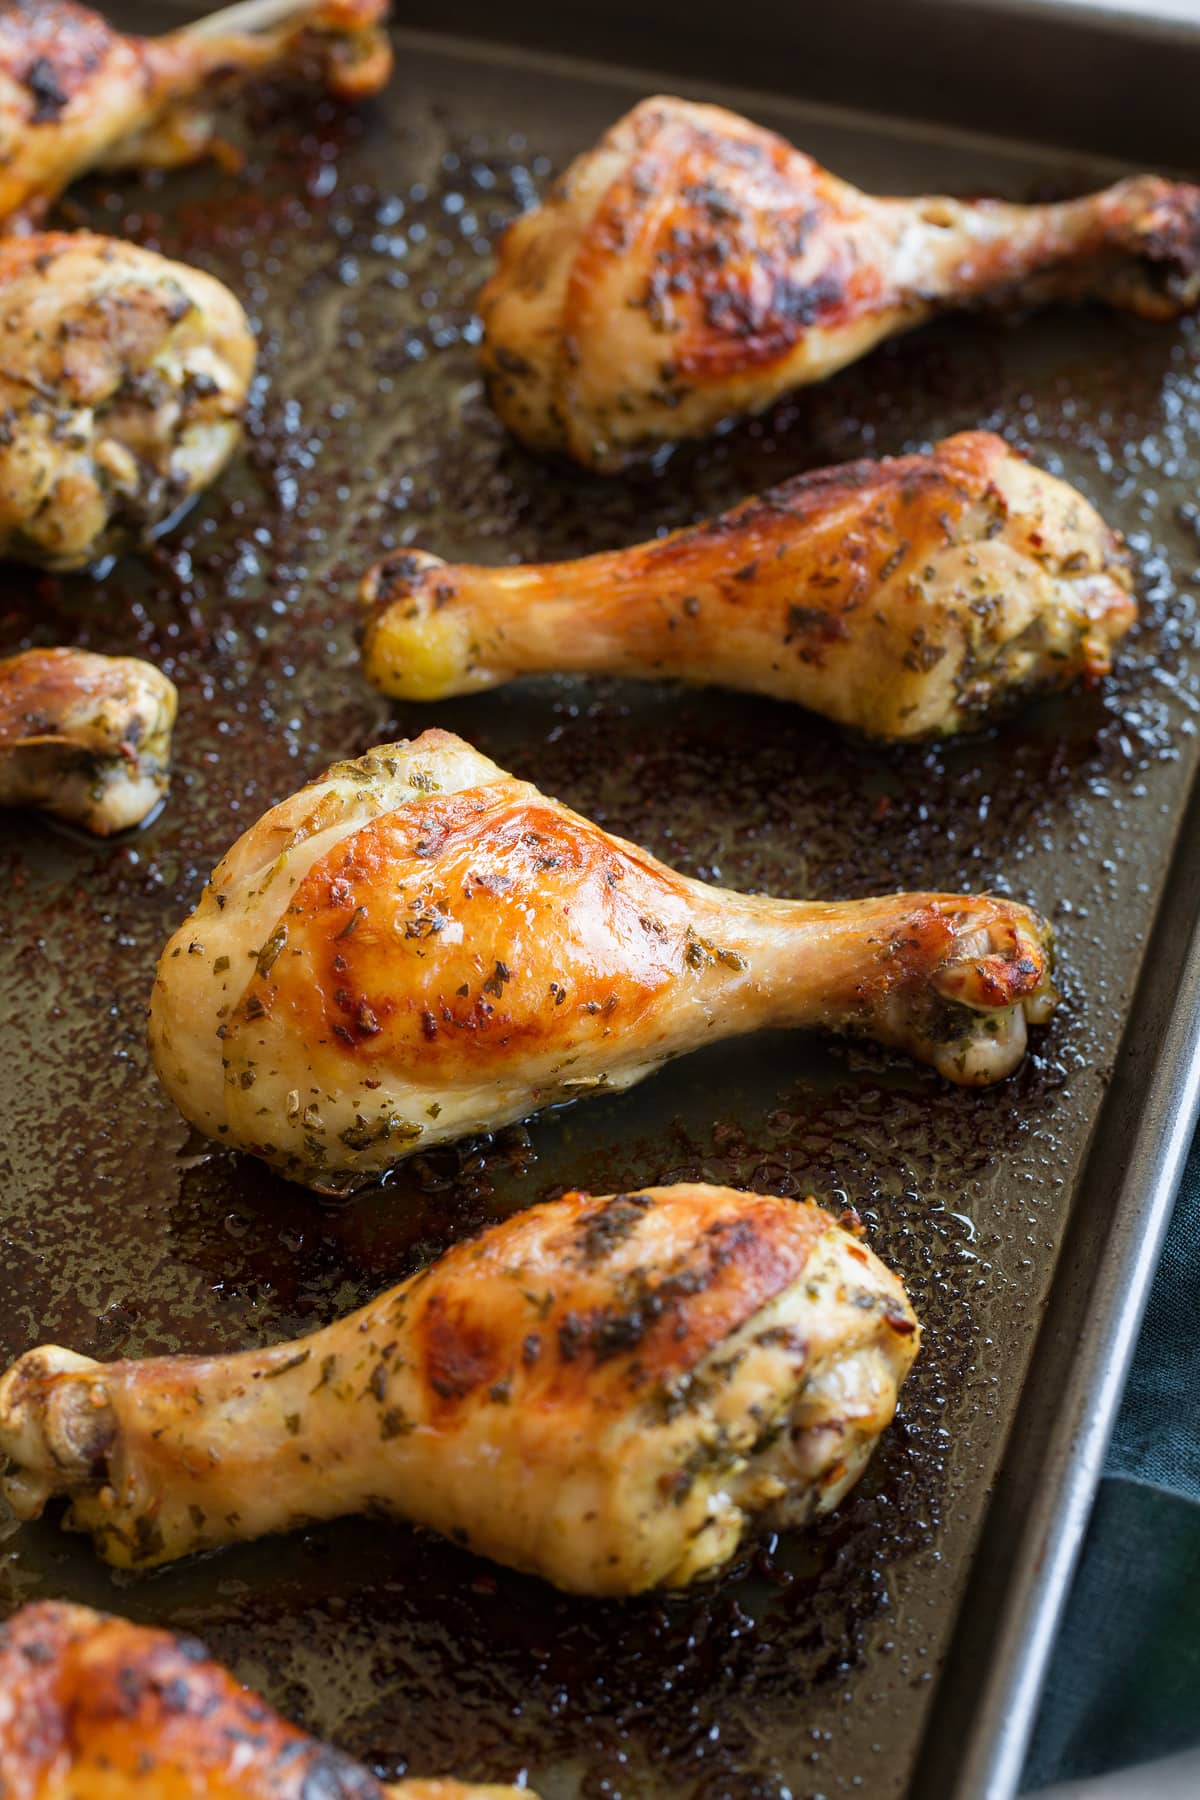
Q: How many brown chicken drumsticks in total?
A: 8